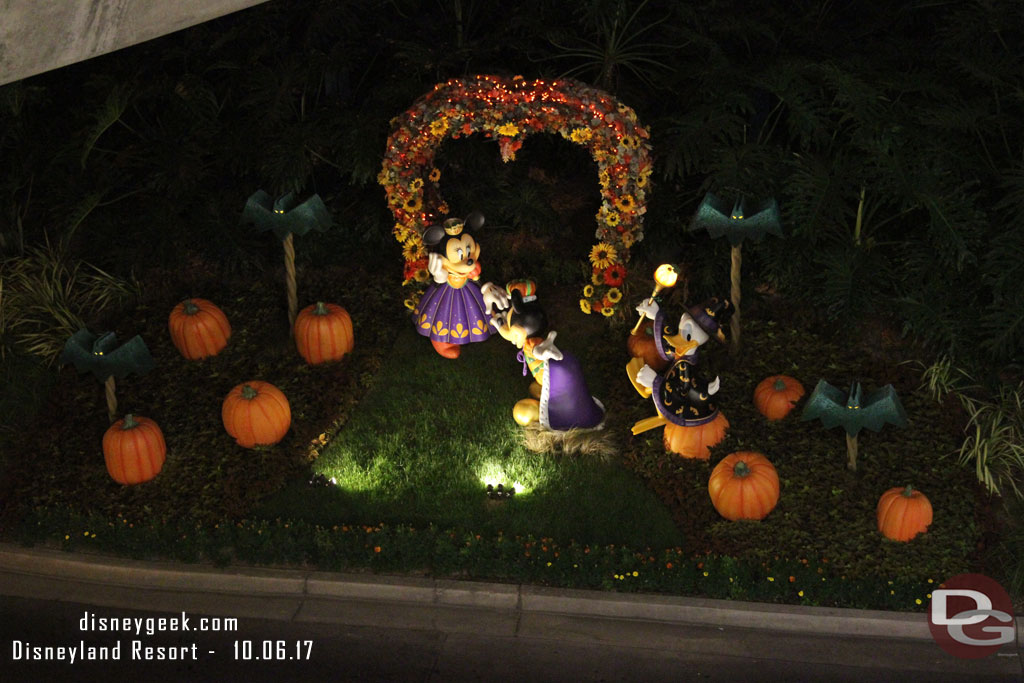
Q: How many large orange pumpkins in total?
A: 9